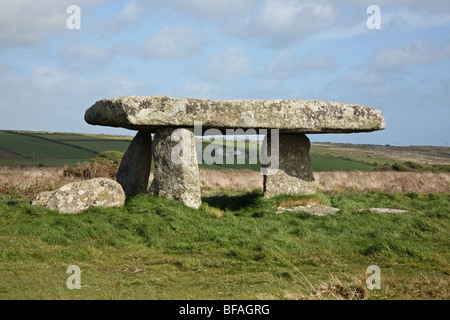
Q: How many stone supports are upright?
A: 3